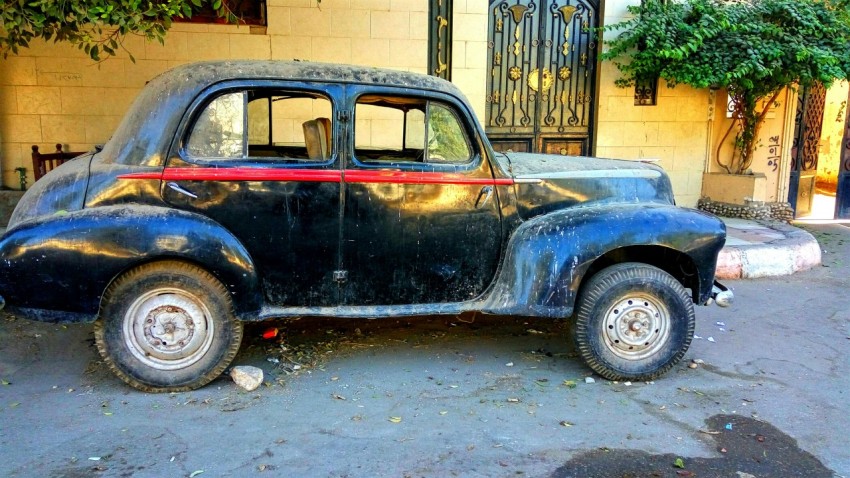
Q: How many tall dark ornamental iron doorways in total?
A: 2